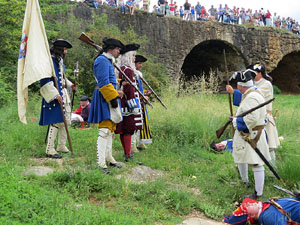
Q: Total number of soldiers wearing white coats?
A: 2